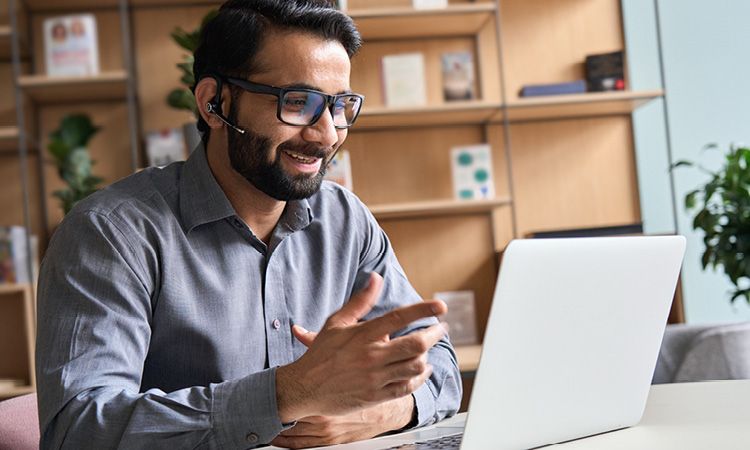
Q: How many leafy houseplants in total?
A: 3